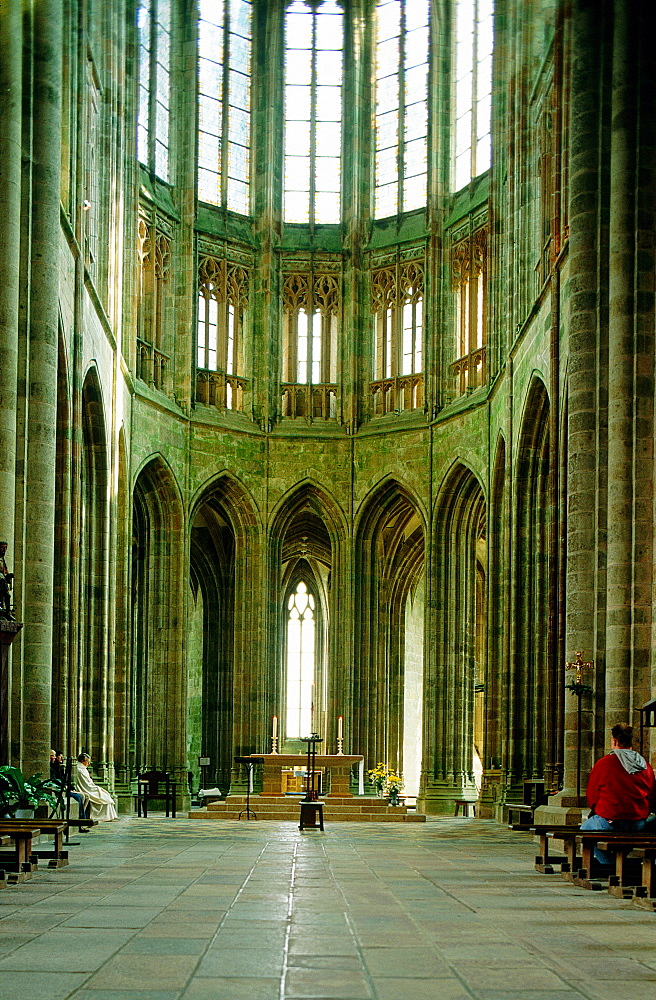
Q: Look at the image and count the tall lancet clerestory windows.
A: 5